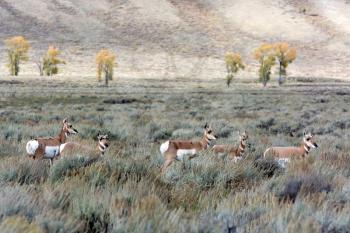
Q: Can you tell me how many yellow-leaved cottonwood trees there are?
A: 6